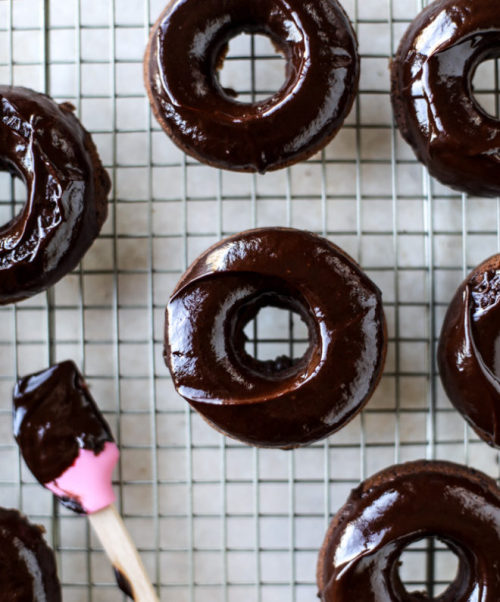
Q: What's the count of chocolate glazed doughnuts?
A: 7